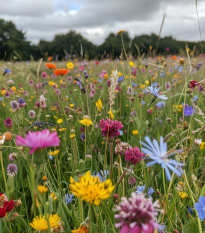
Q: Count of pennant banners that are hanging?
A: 0